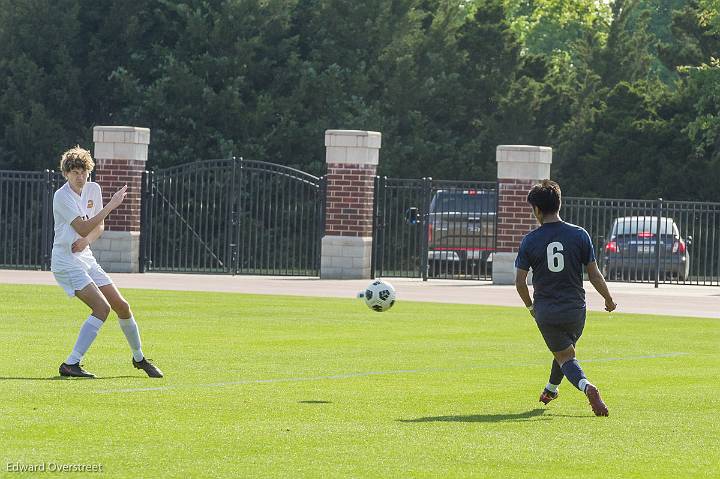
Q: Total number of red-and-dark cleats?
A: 2